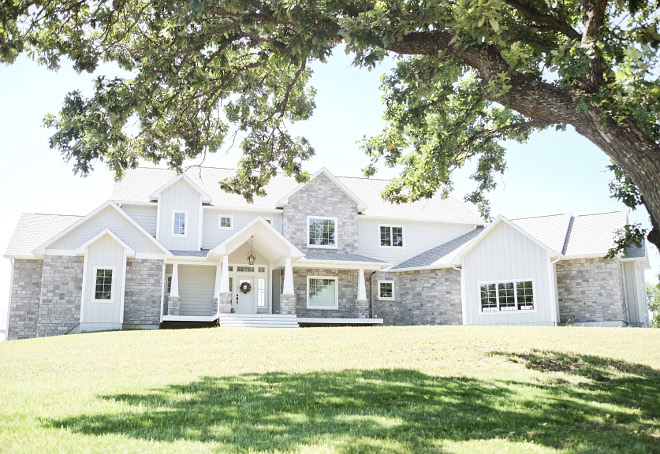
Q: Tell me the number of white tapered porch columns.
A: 5